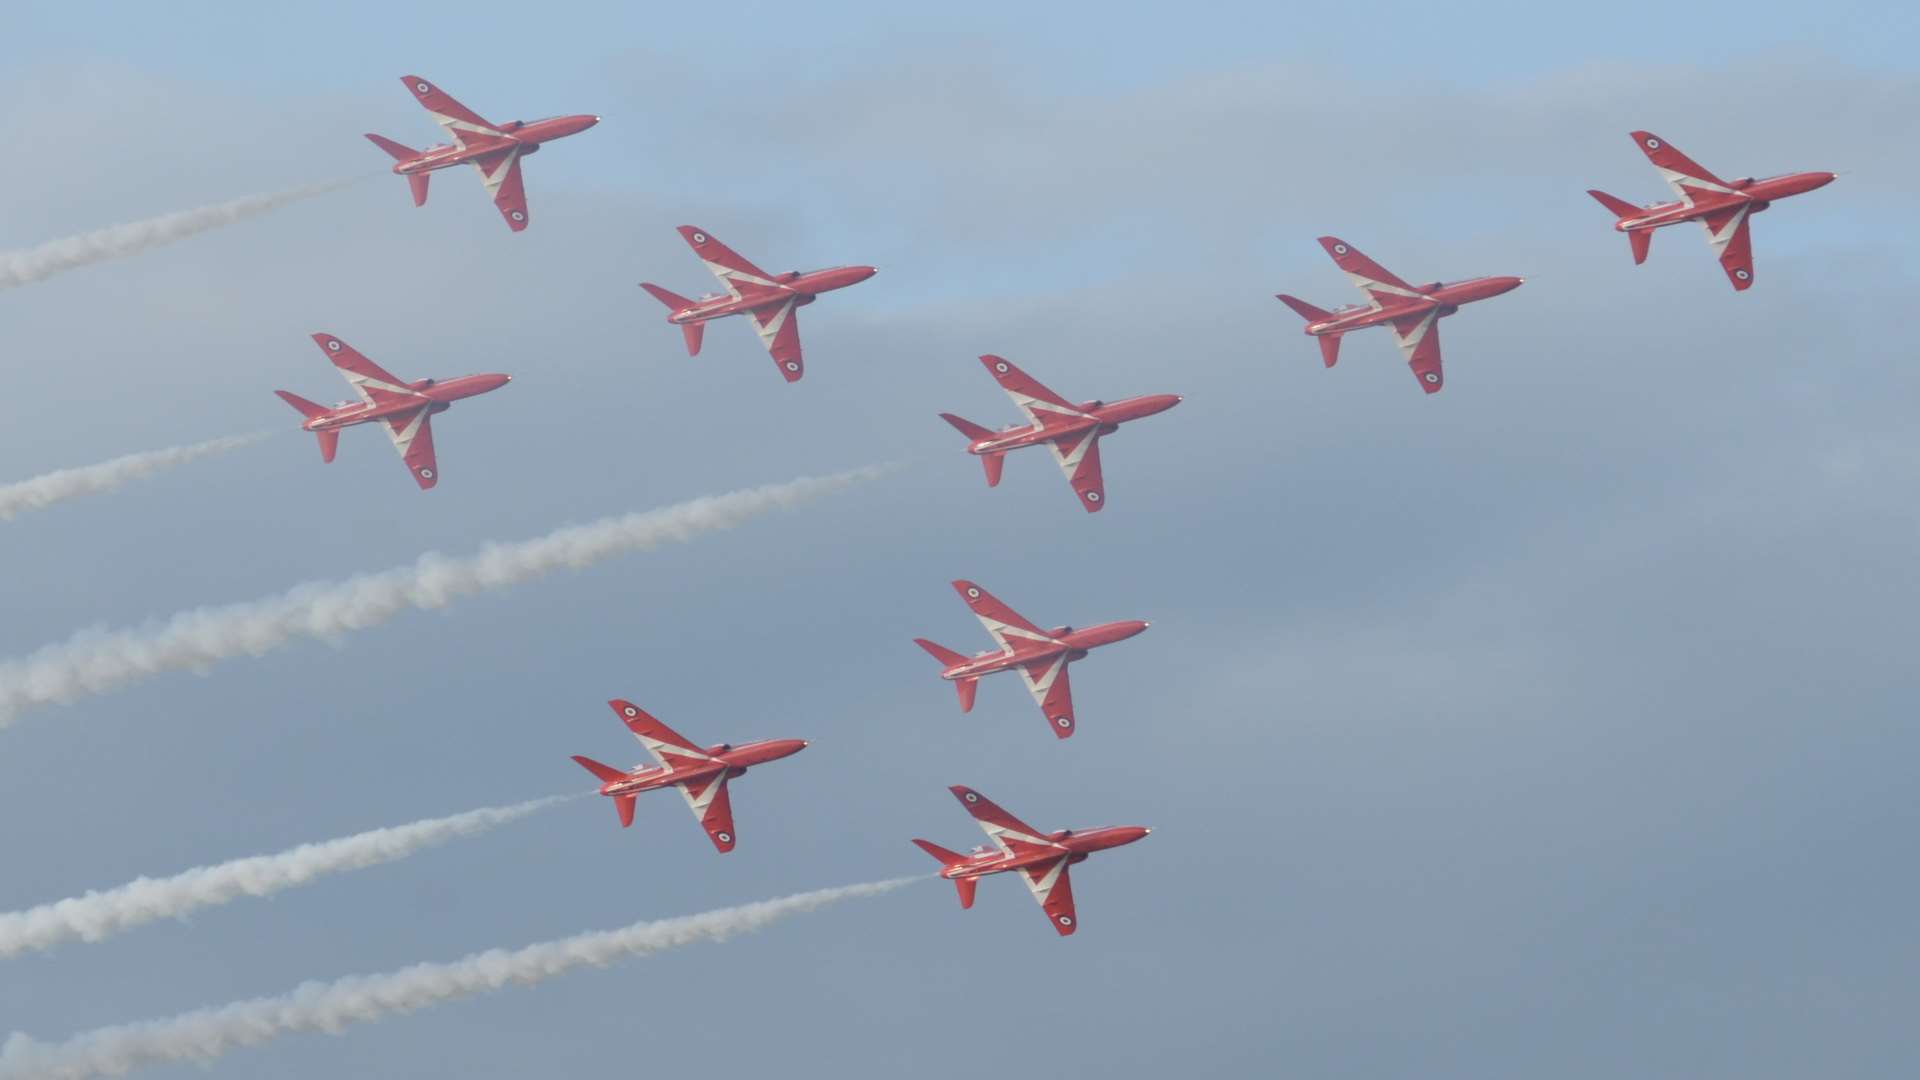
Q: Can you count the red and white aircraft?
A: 9